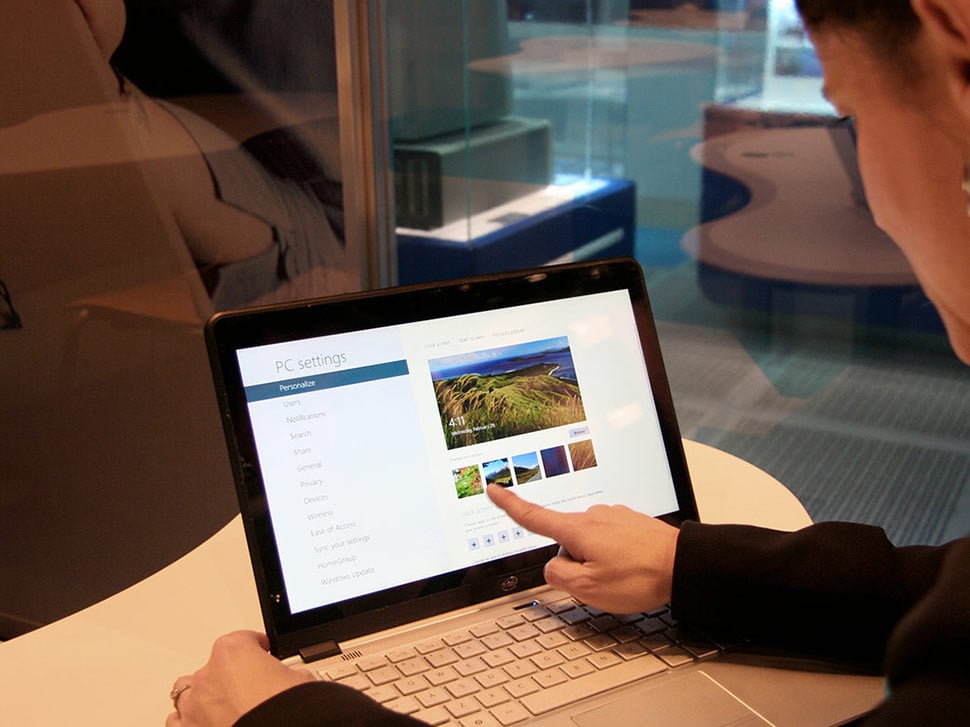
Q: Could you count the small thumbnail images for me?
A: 5